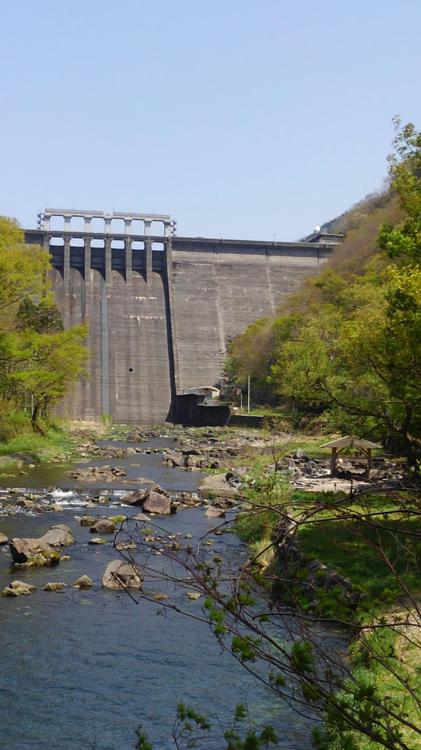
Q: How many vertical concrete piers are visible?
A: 7